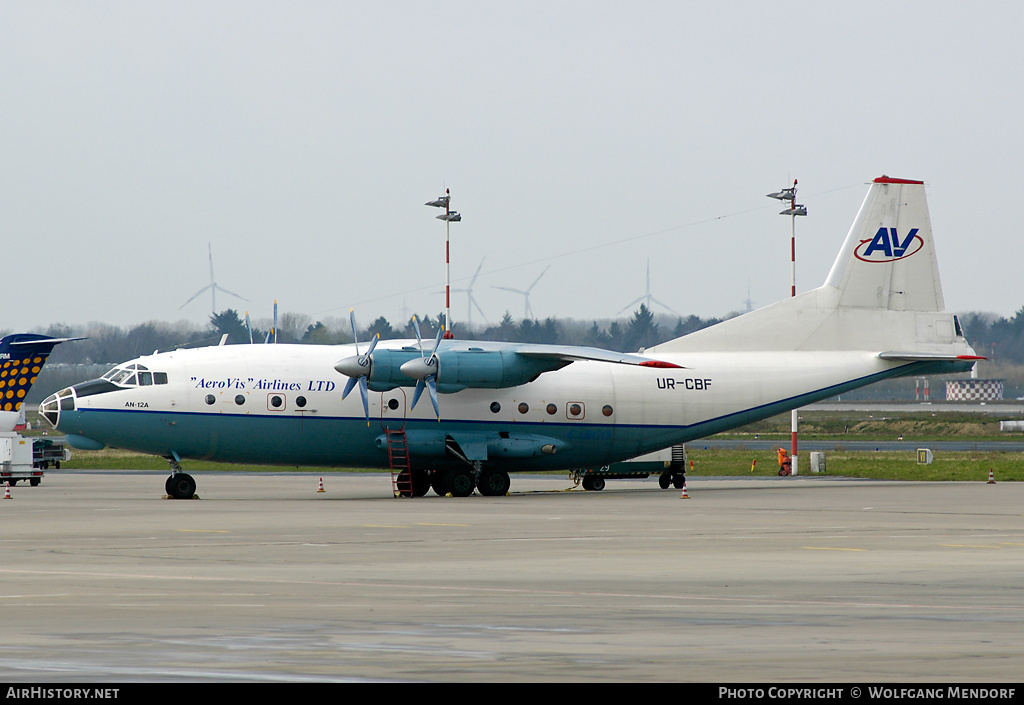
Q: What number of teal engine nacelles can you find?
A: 2